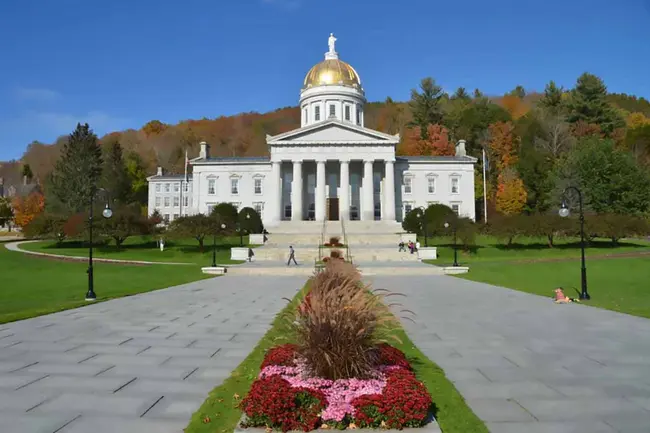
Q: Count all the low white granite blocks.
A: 6